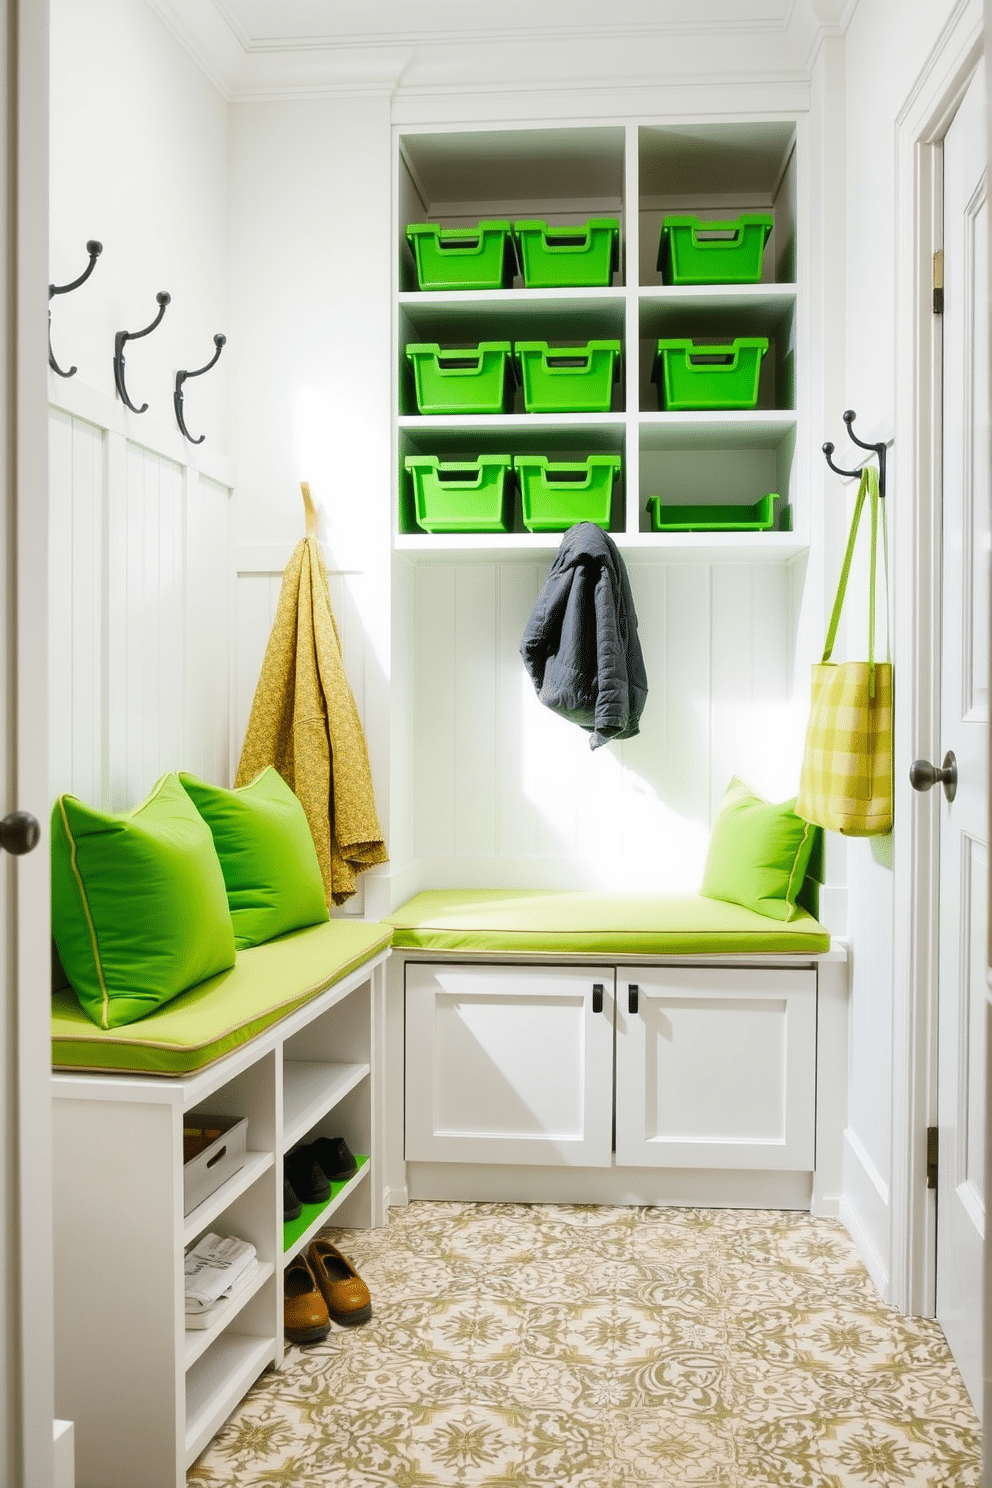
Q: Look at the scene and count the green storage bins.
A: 9